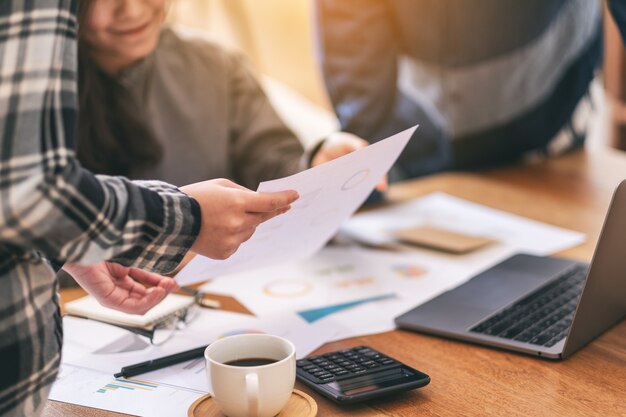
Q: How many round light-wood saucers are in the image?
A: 1